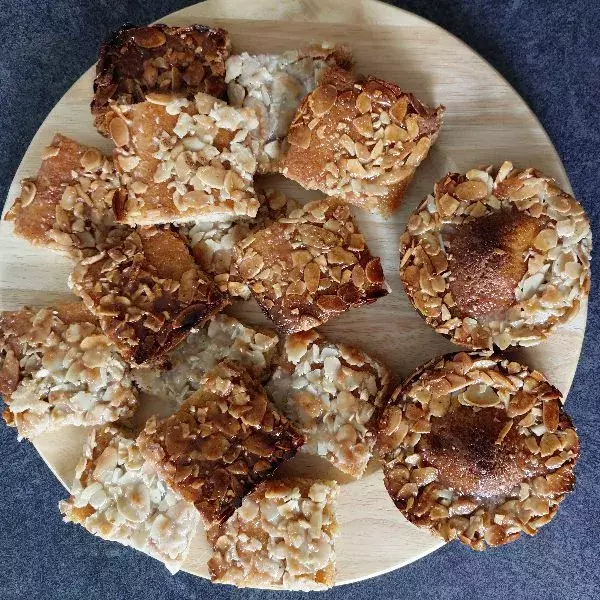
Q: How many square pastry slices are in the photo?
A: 14